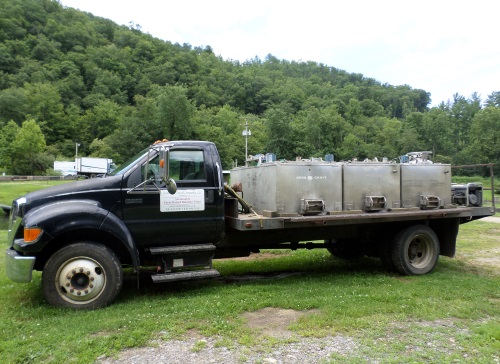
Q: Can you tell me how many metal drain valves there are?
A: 3